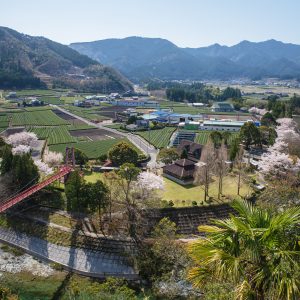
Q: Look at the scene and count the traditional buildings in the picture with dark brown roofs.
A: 2